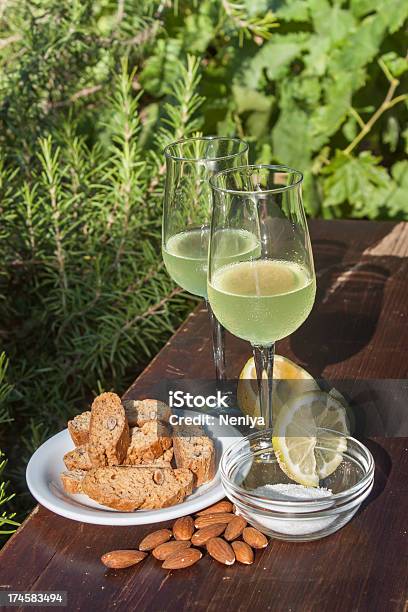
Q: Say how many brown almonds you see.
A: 12